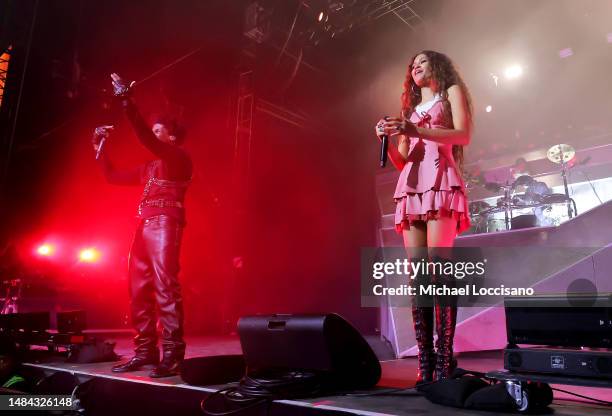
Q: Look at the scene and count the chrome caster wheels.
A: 1